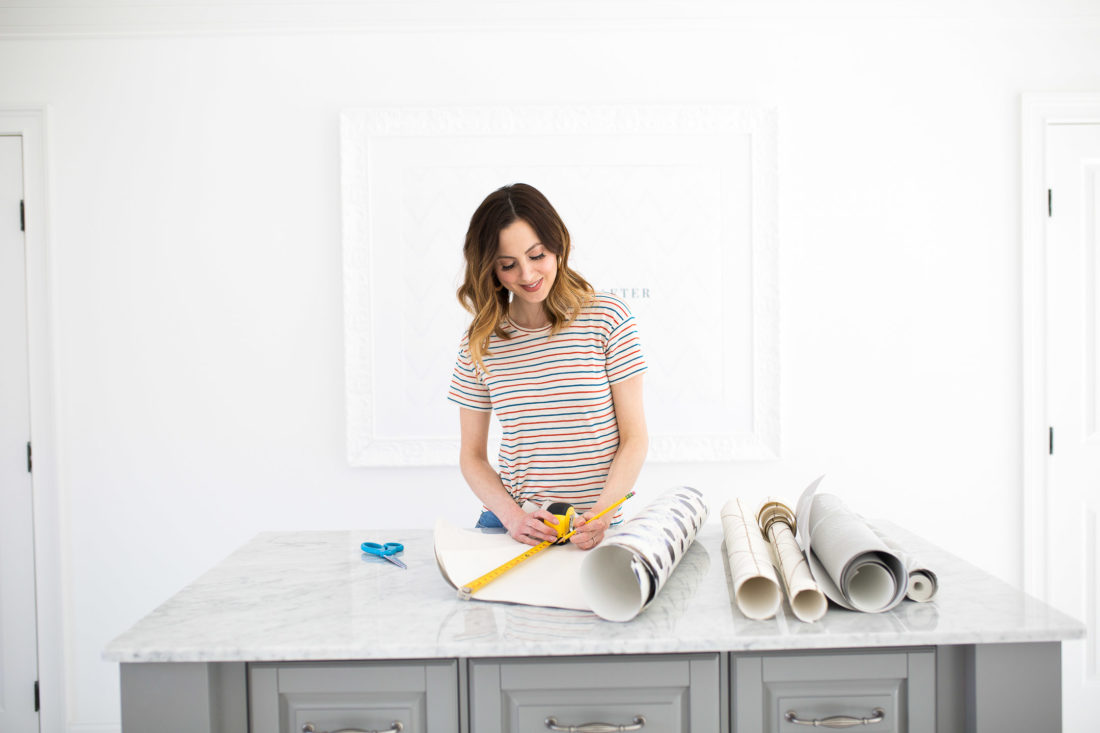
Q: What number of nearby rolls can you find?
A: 5